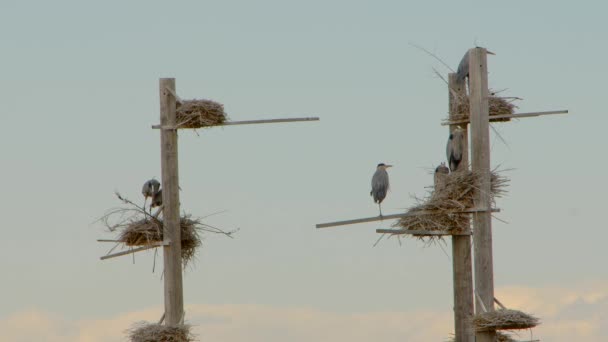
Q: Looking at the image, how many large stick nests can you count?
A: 6